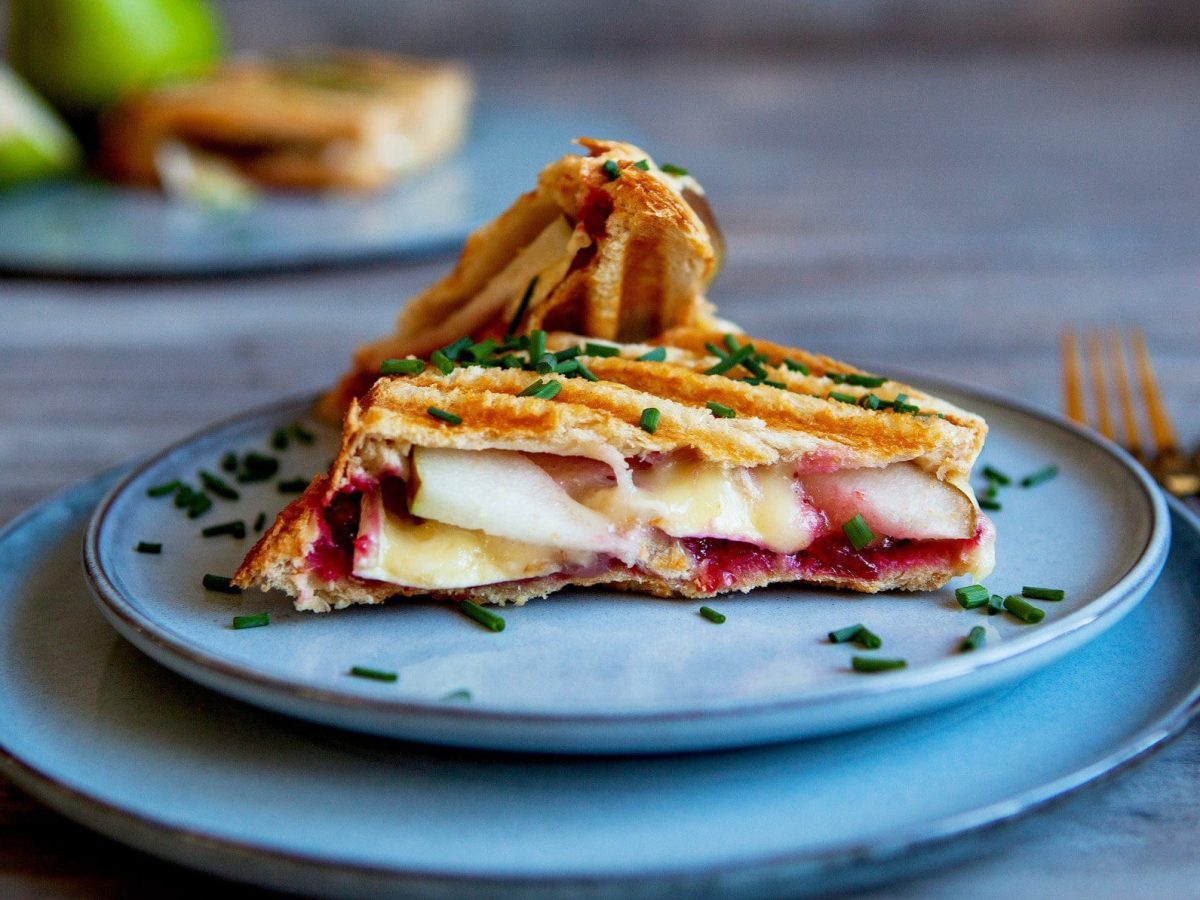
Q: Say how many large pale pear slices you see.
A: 2